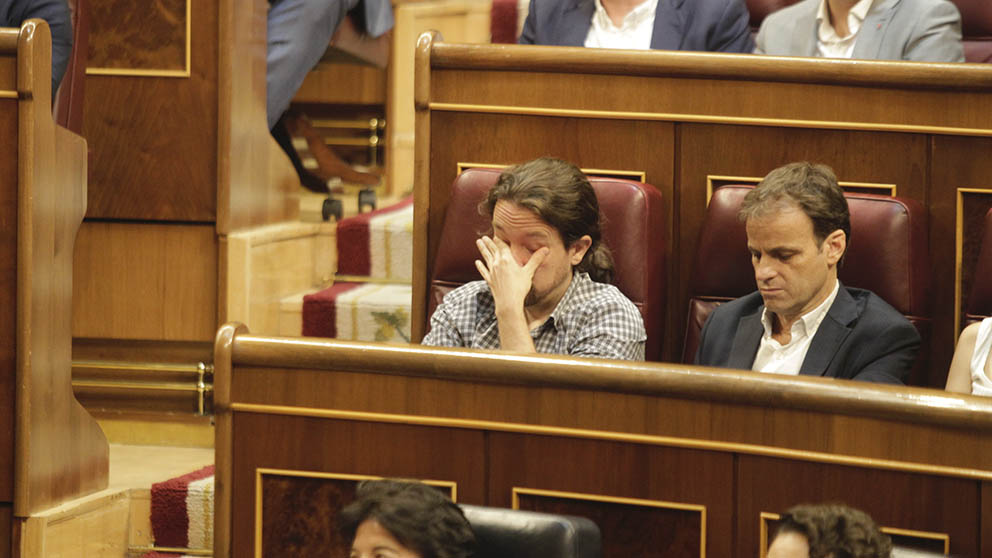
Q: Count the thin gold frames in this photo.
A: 7